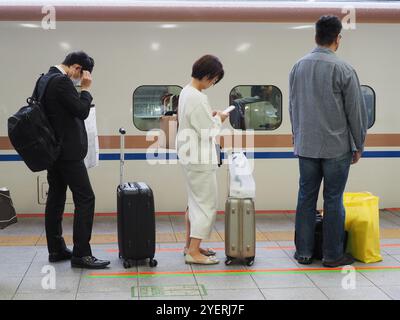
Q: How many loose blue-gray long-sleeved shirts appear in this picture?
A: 1